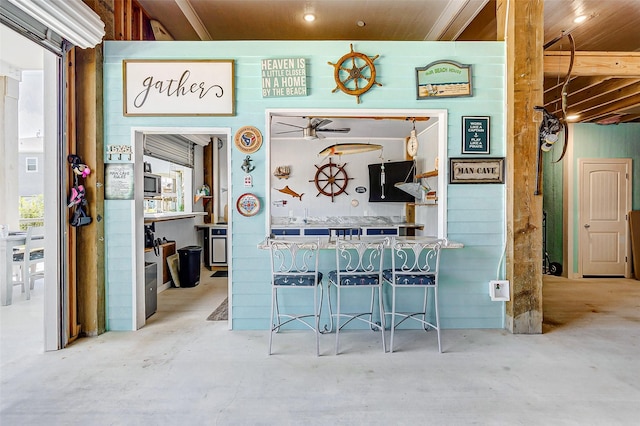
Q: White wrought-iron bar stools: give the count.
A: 3